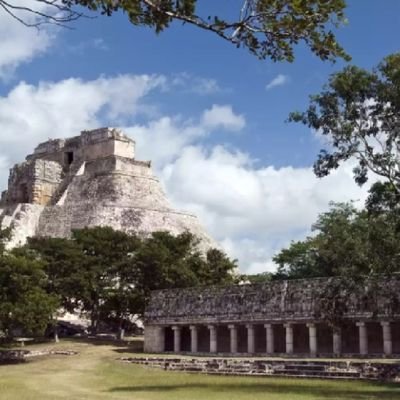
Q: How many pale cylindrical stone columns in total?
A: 11